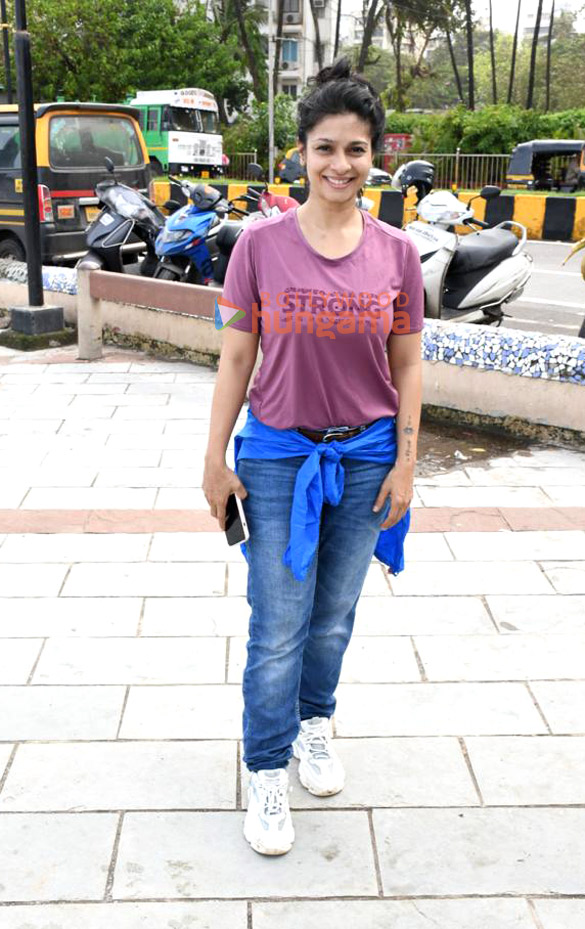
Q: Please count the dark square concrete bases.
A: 1